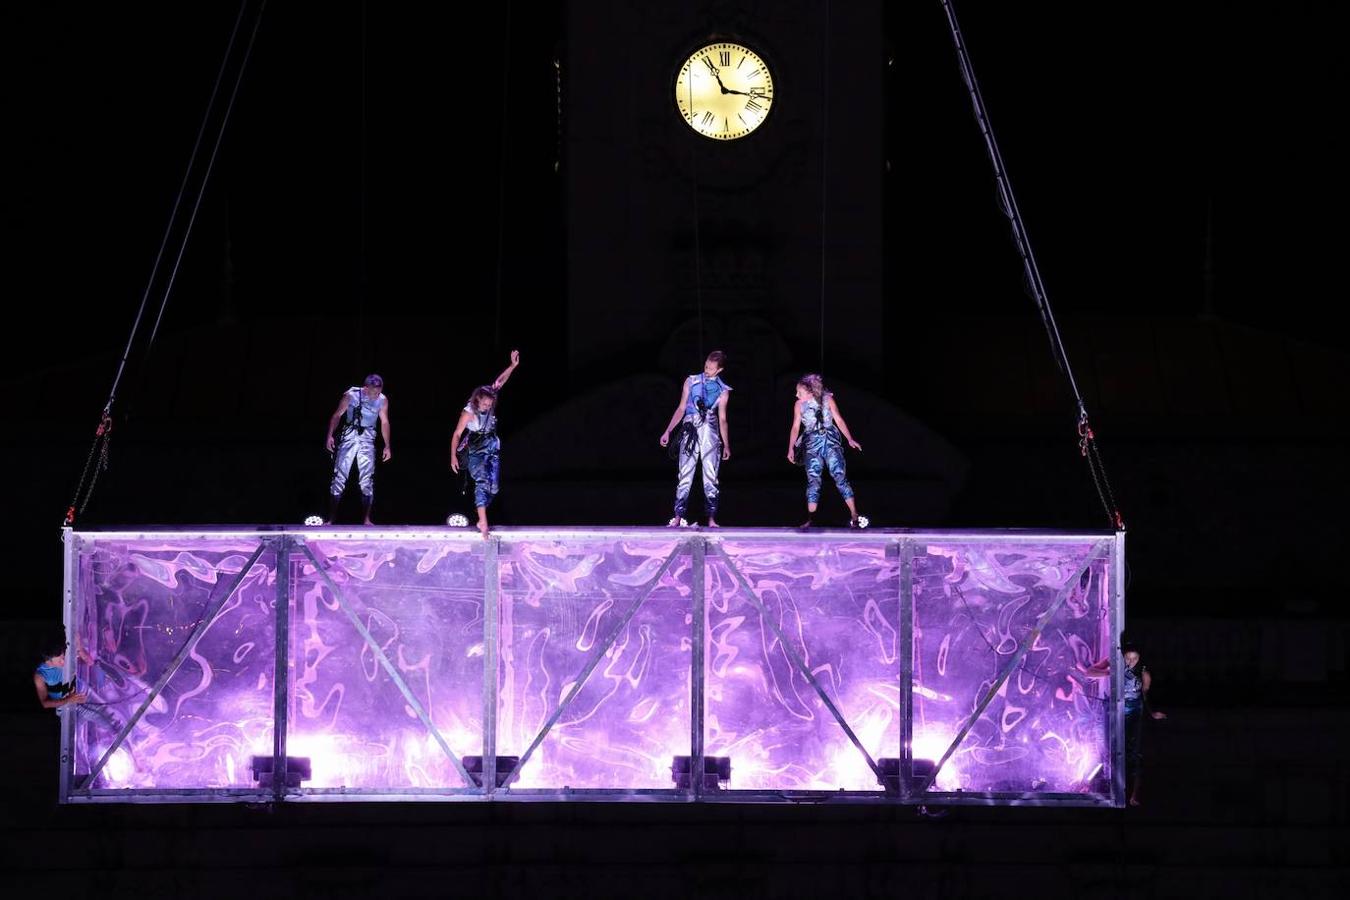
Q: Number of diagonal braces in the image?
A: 5